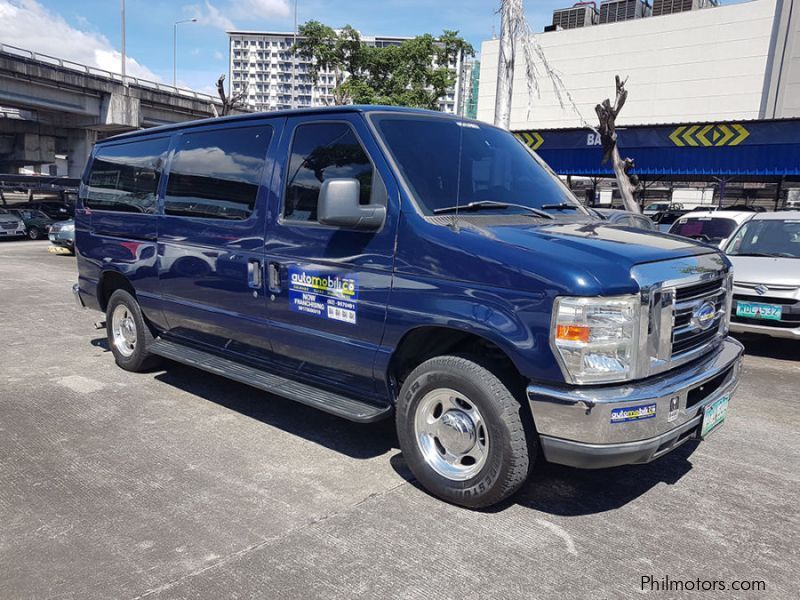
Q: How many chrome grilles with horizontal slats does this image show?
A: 1